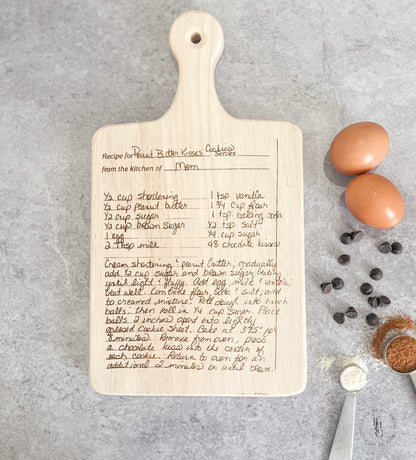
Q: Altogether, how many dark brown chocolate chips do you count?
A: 14